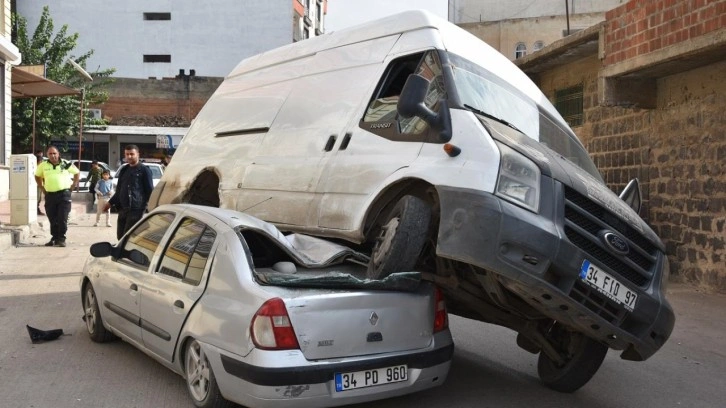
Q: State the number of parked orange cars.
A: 0